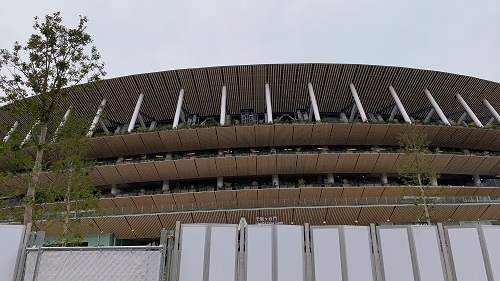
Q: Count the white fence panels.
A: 11